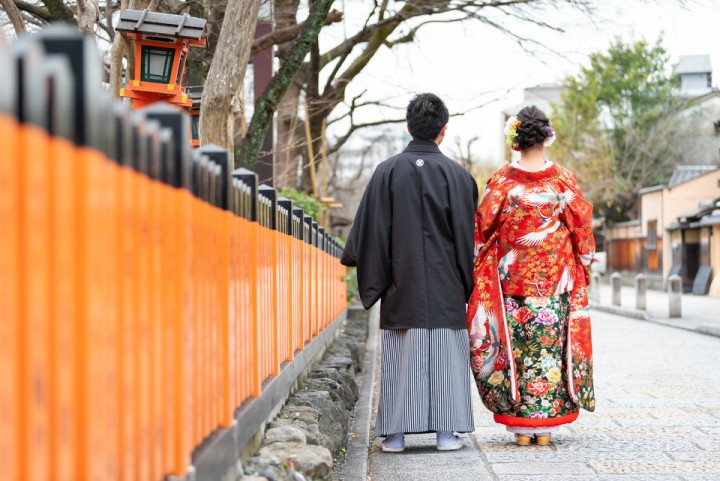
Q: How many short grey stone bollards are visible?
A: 4